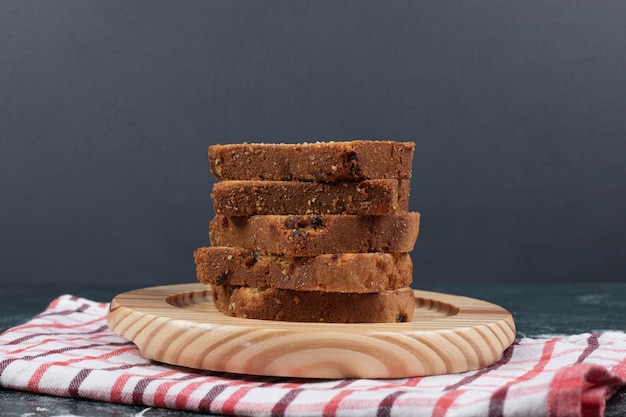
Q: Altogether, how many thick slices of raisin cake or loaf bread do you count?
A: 5